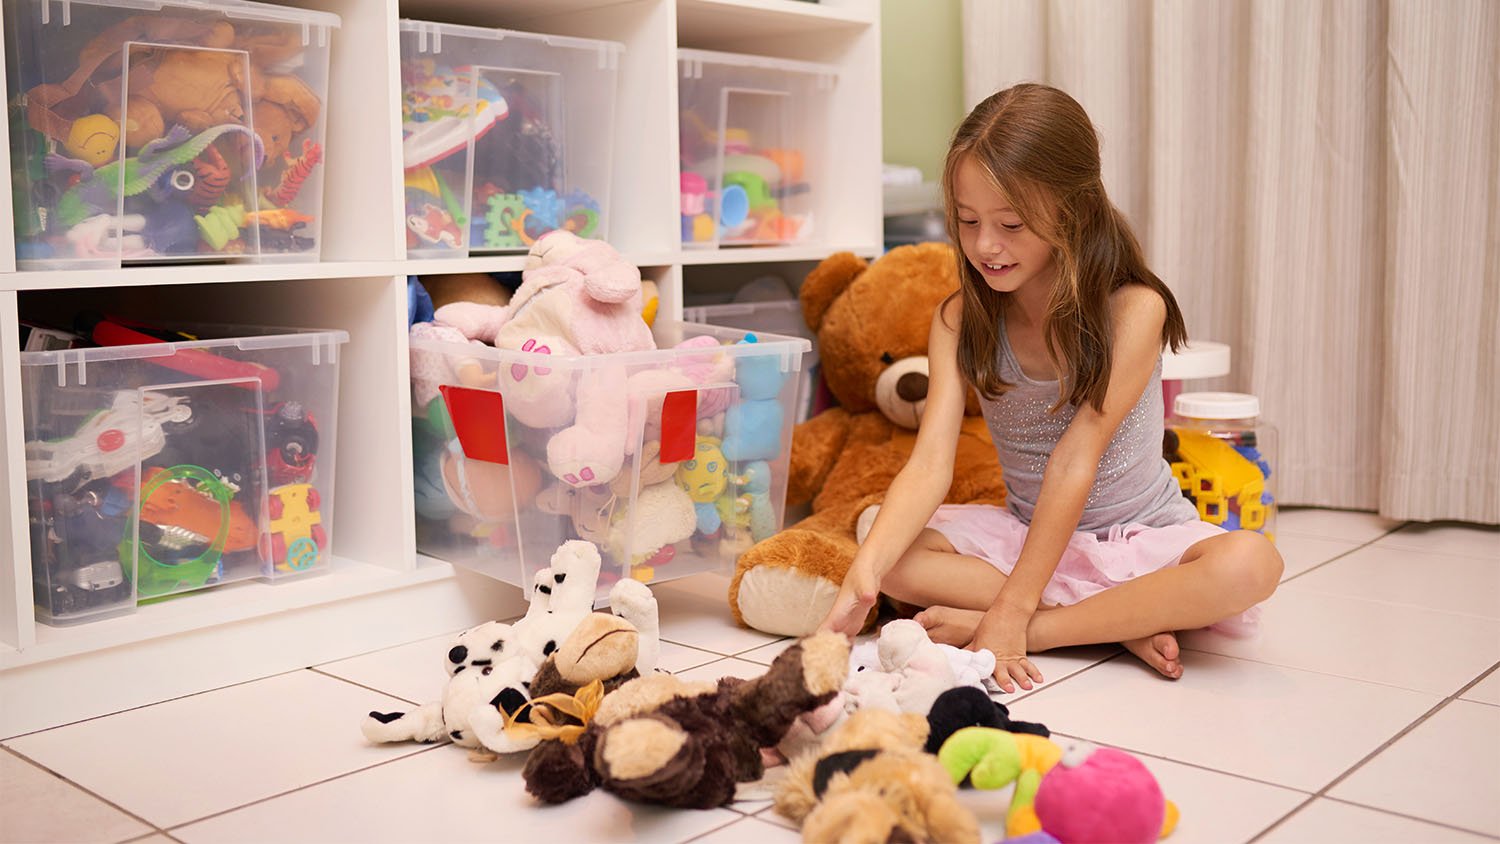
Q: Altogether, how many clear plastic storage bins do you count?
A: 6